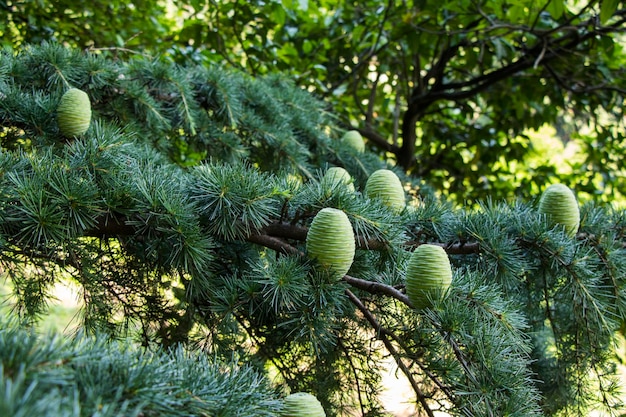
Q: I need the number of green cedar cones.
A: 8